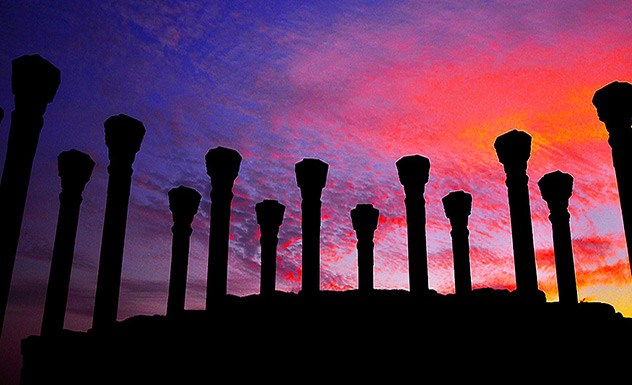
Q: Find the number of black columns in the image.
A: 13